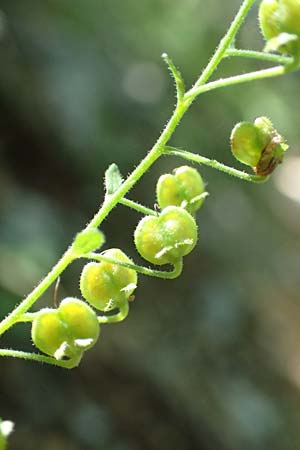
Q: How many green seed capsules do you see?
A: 6